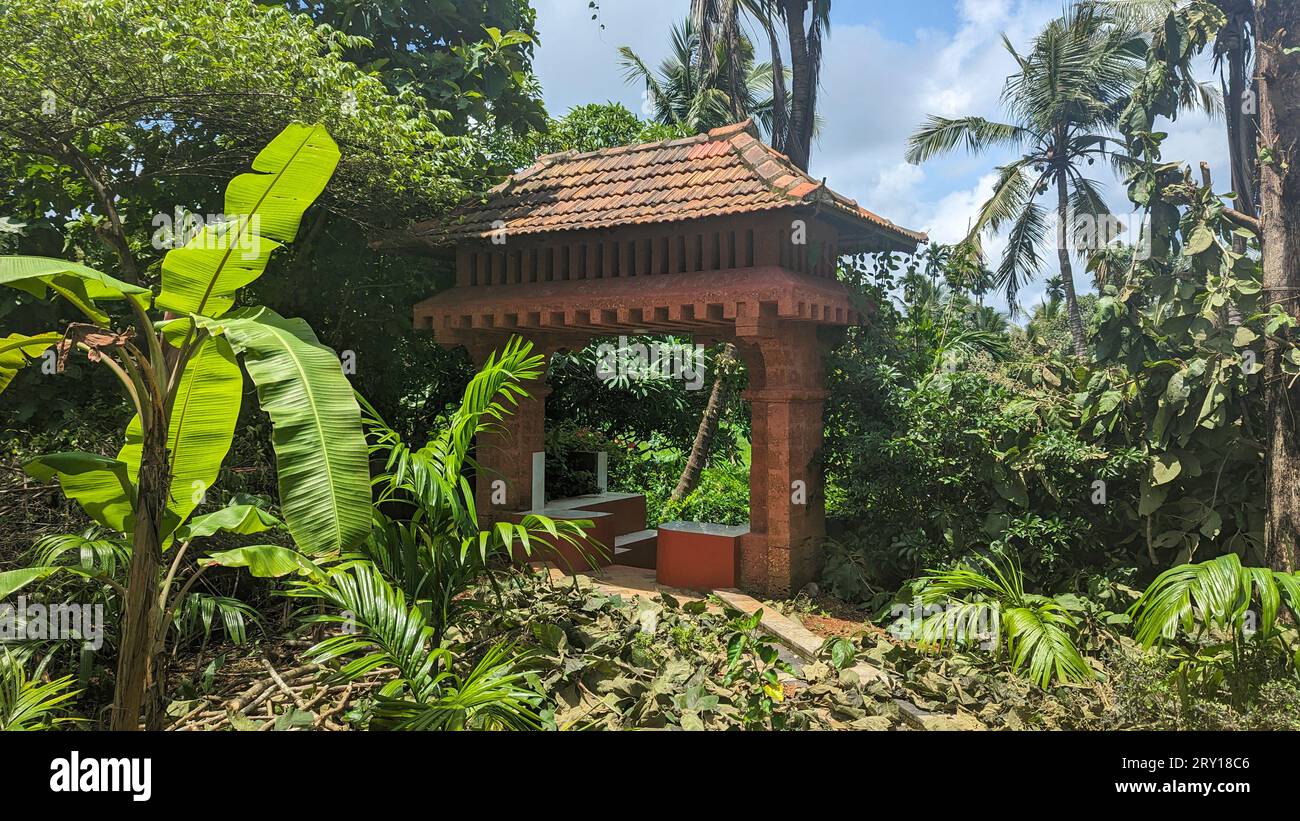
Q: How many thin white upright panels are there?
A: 2